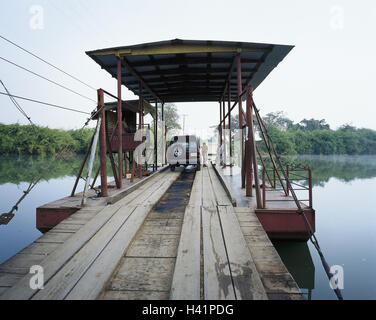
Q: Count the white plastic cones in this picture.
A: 0